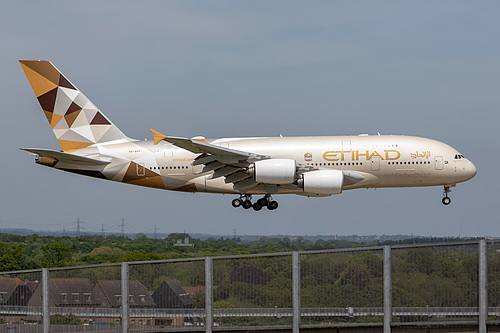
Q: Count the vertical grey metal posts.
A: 6